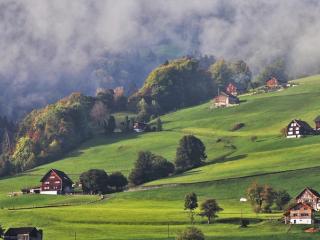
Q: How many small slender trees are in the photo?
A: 2